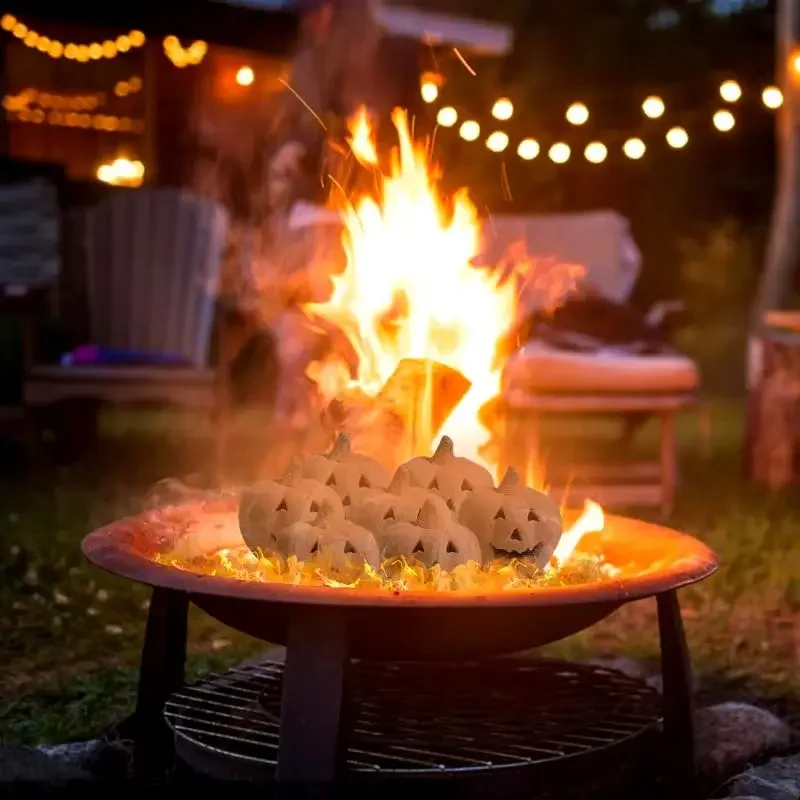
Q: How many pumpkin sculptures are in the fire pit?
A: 7